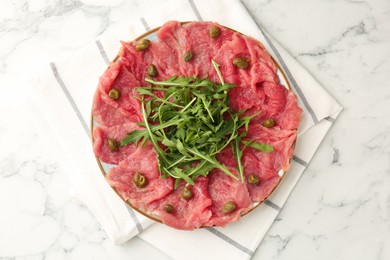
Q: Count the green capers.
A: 13